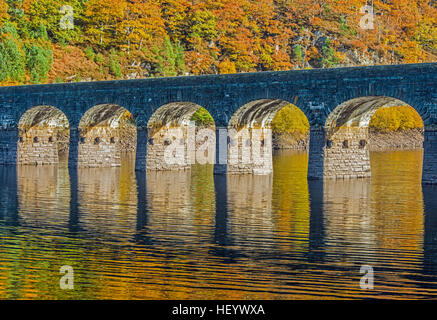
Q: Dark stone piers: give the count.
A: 6